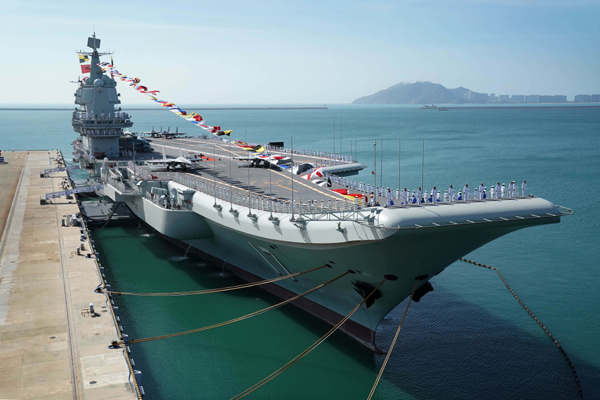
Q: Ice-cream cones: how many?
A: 0